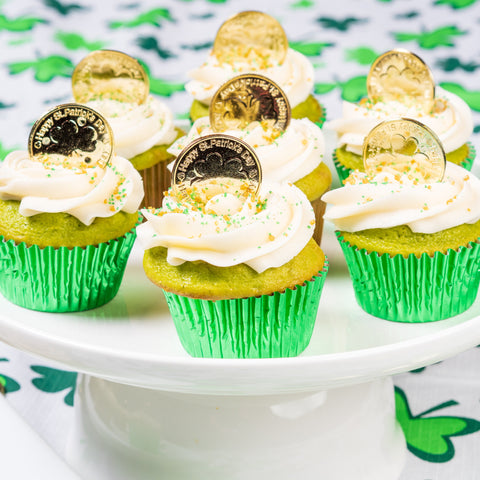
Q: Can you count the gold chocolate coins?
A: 7